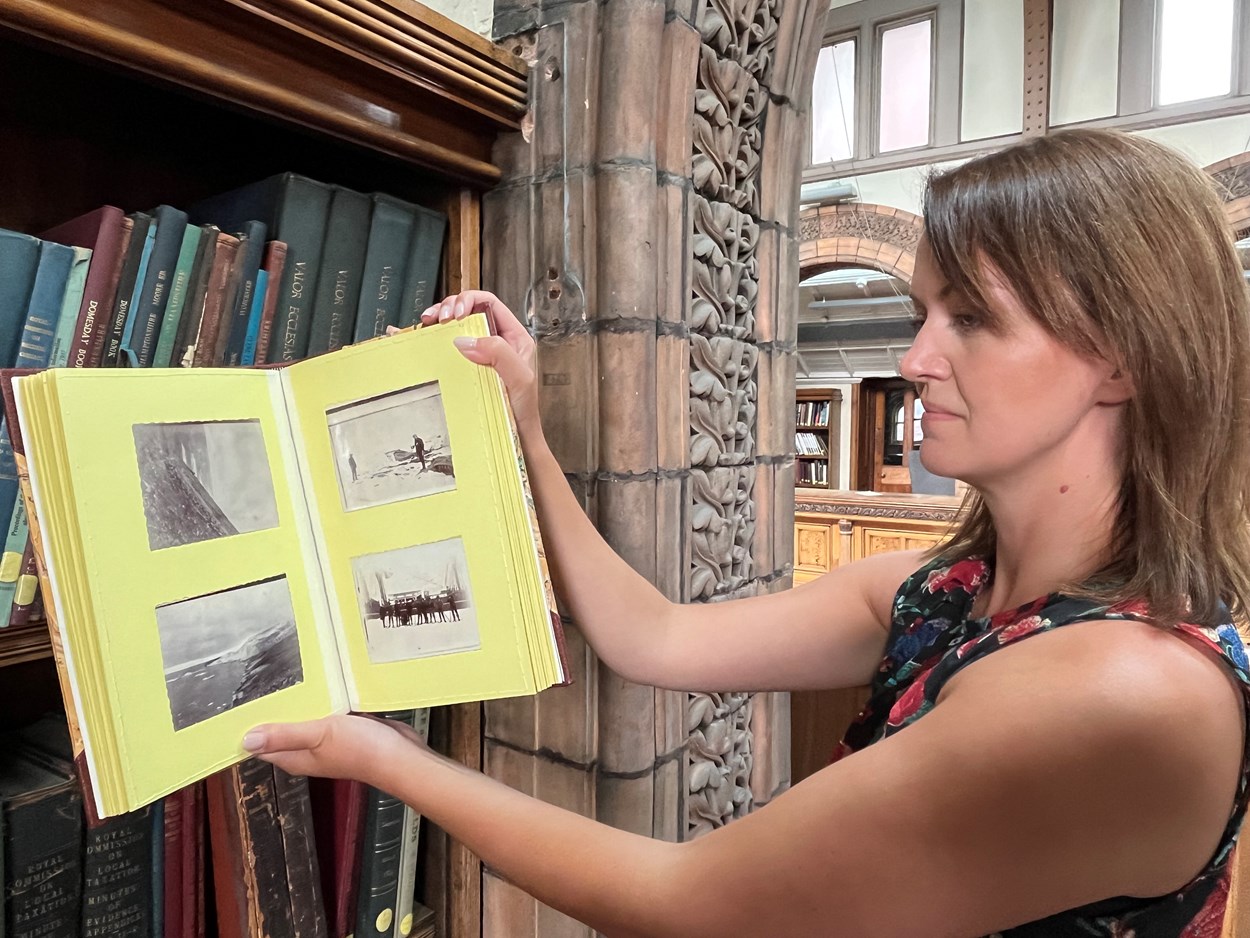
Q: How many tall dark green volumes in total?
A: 4